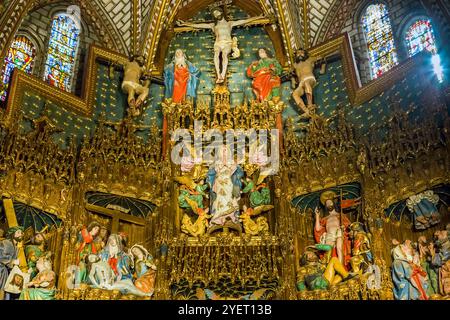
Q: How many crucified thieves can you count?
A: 2